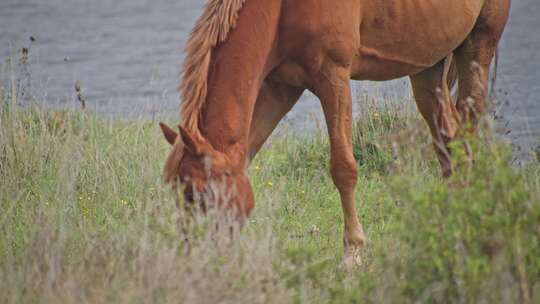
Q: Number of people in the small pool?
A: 0